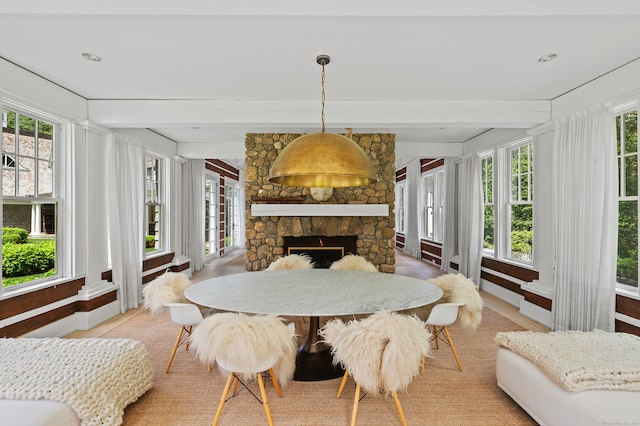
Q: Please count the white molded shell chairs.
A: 6